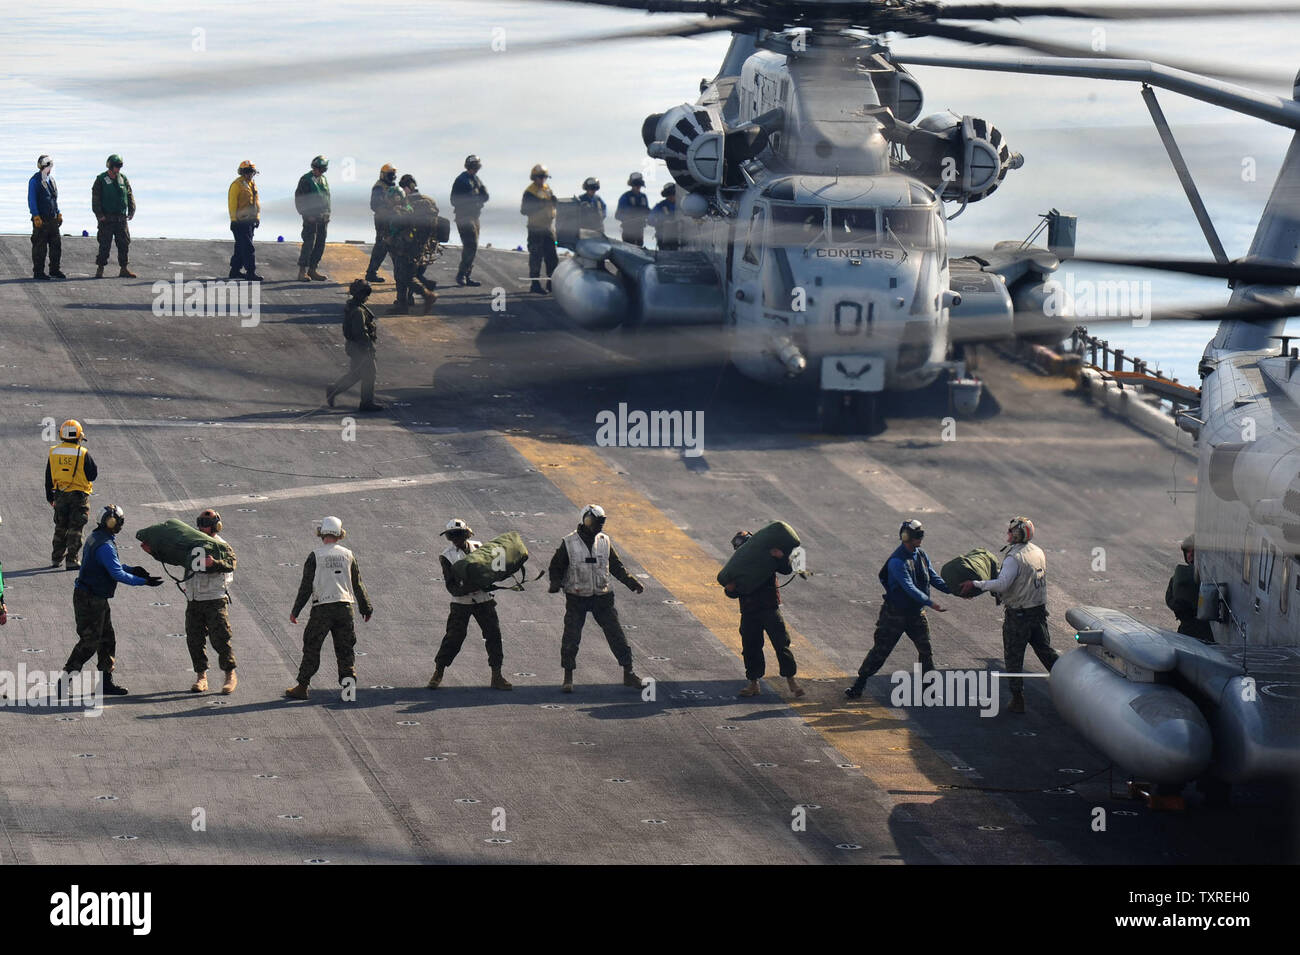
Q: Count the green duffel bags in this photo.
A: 4